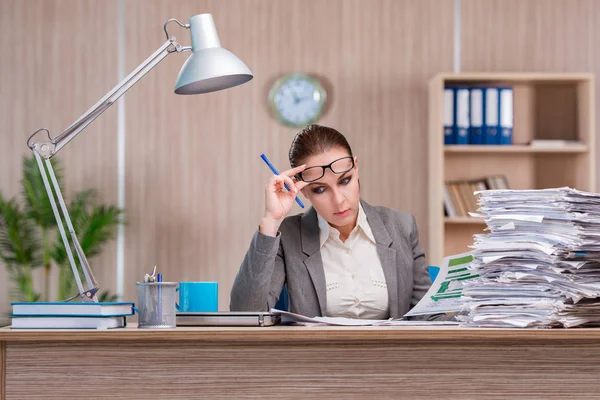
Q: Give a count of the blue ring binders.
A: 5